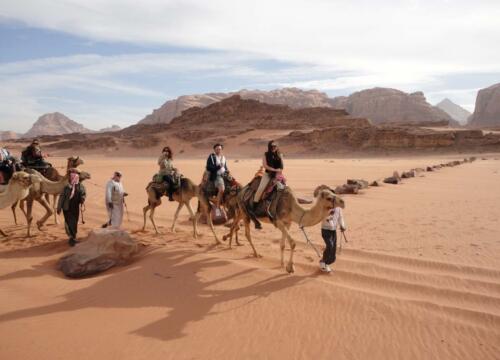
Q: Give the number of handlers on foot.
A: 3